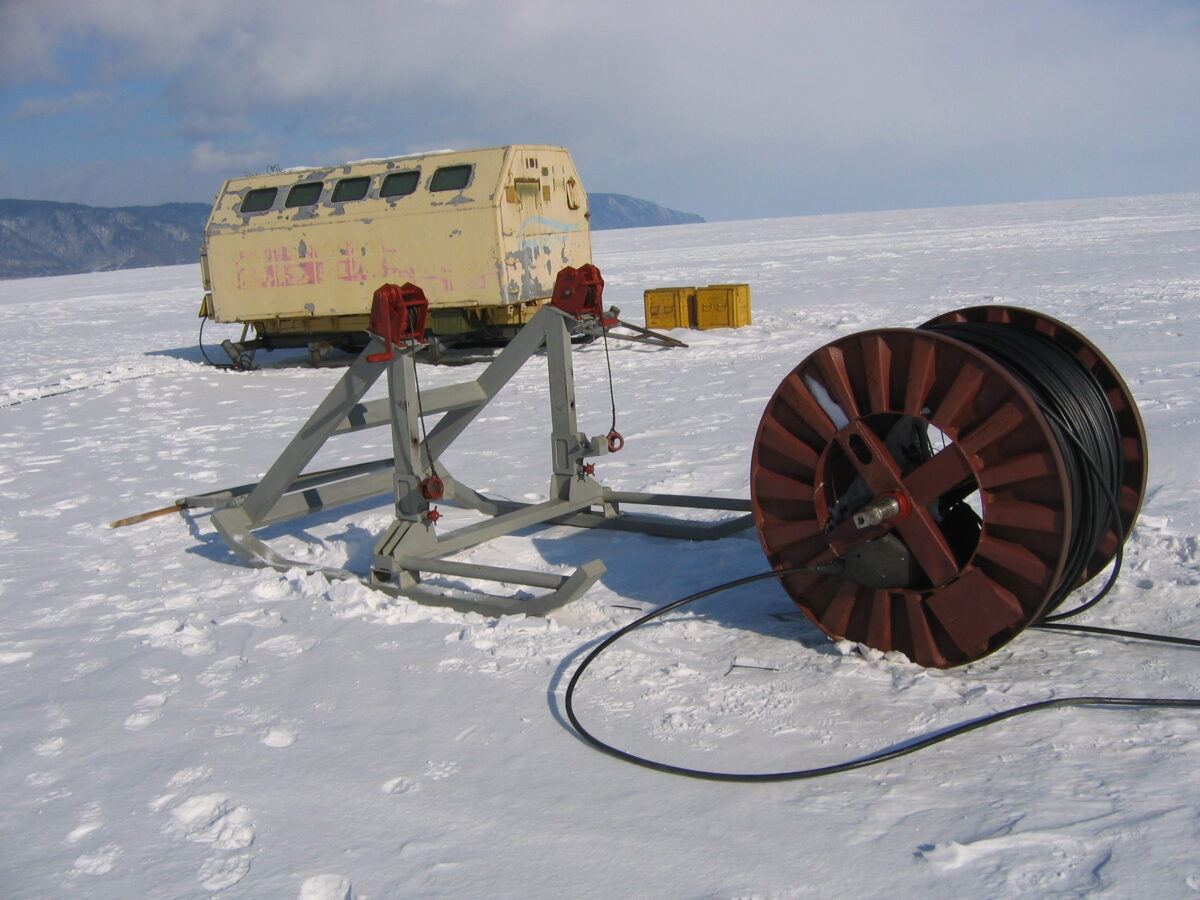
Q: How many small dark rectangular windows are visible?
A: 5